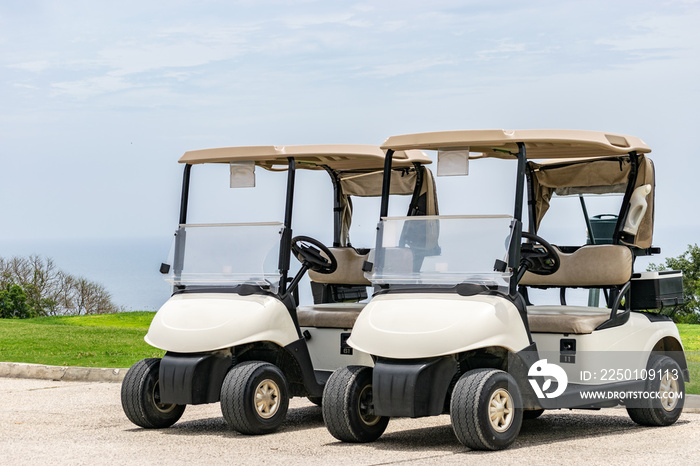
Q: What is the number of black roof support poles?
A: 8